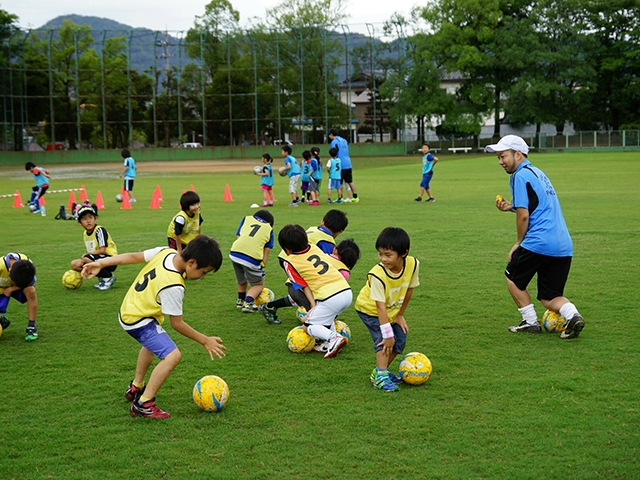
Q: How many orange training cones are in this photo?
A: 13